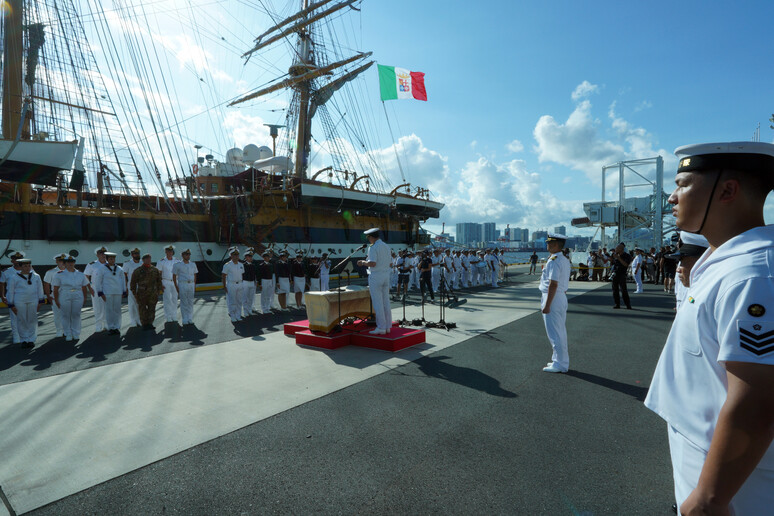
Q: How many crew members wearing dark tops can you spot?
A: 5